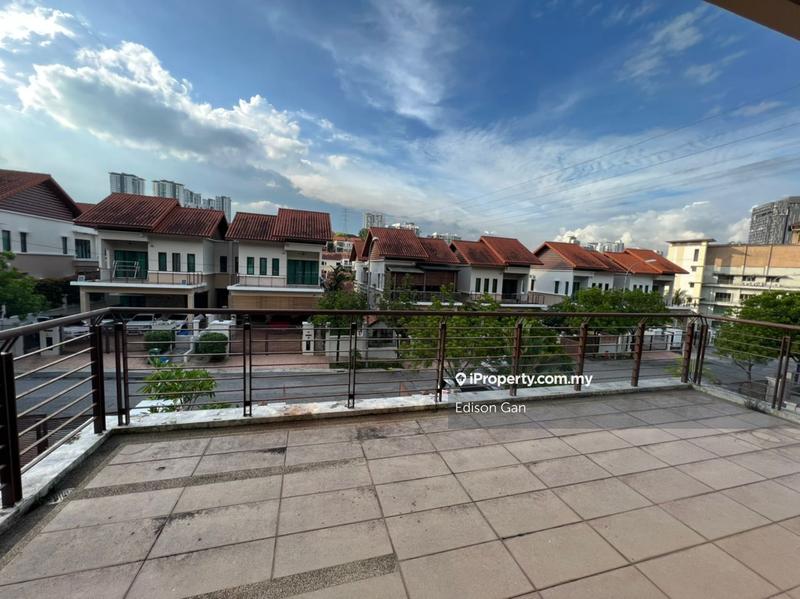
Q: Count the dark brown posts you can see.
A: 12